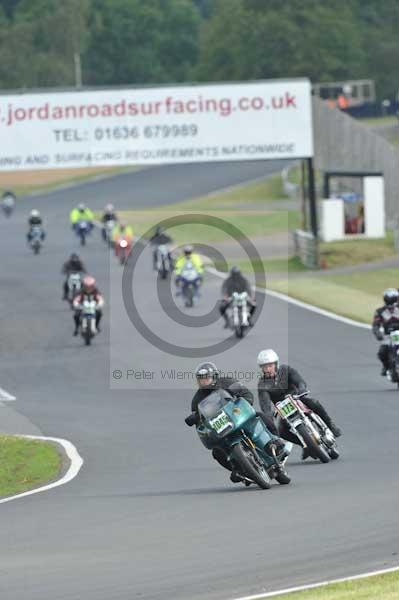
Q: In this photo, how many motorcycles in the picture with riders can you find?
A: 13